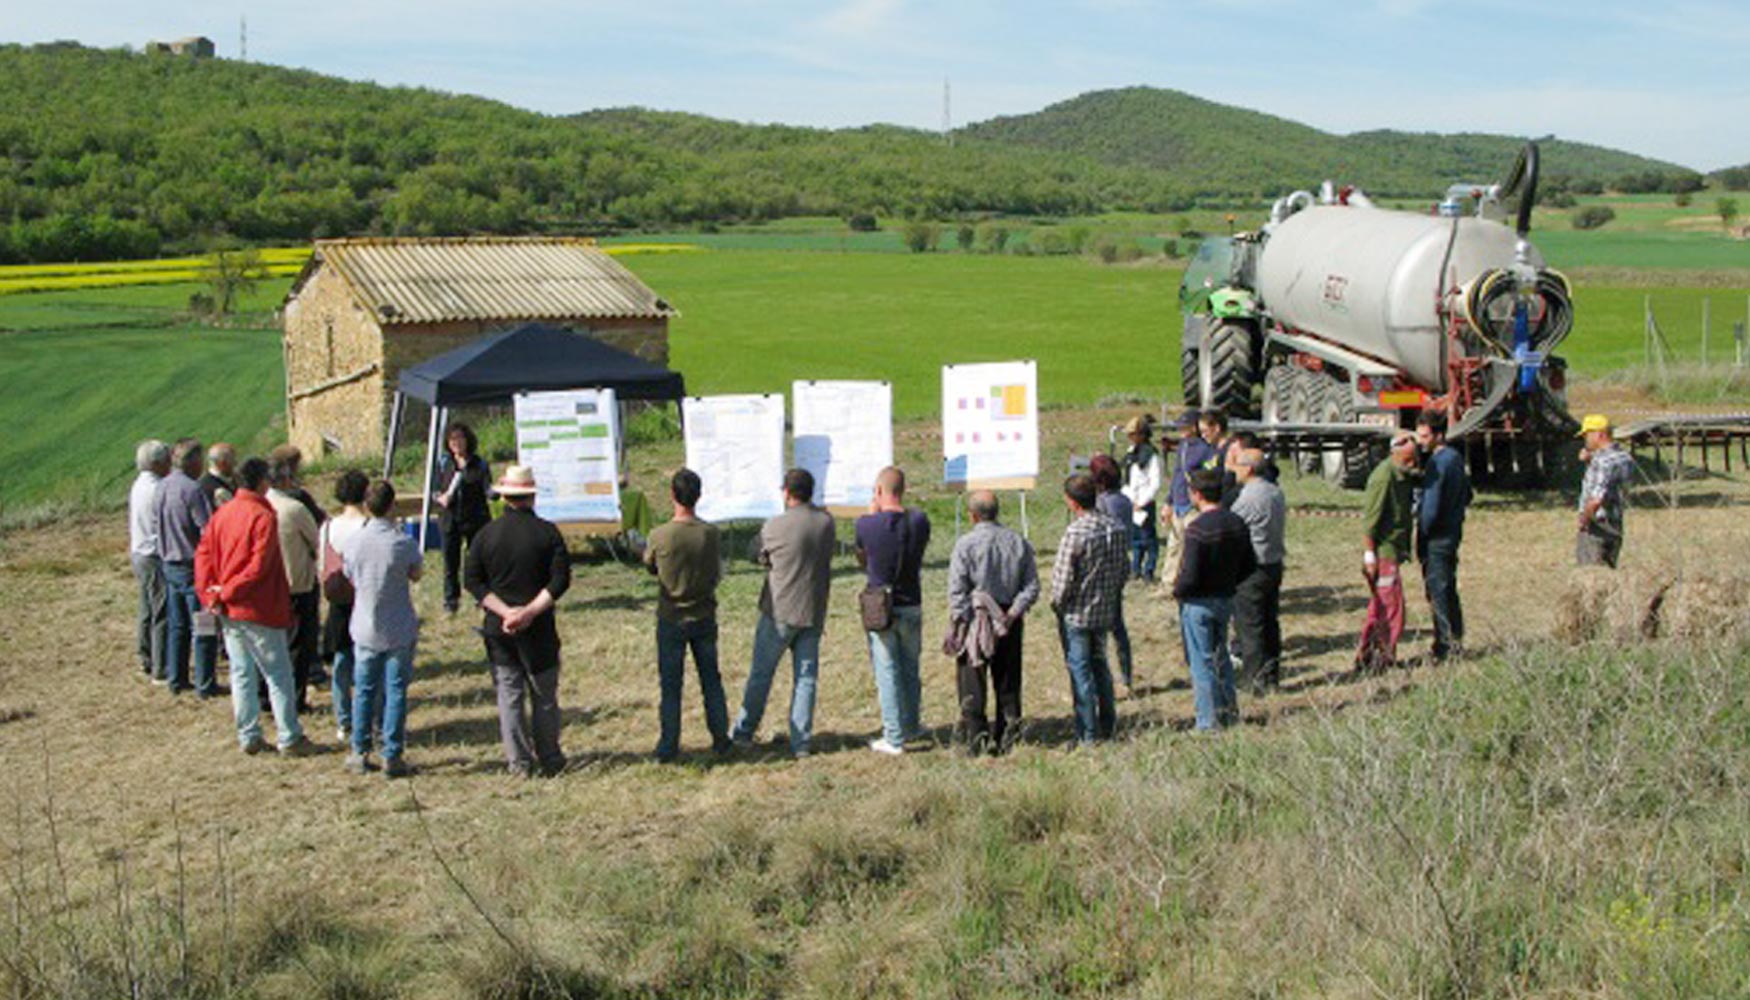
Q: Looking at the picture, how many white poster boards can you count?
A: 4